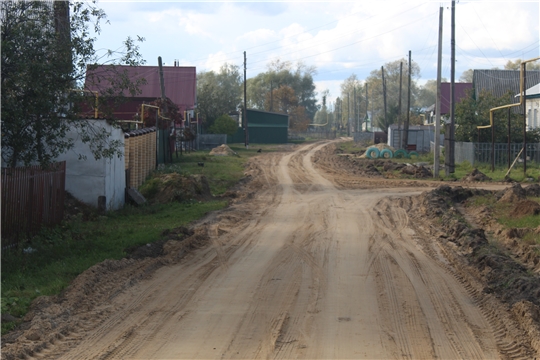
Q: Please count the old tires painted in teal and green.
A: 4